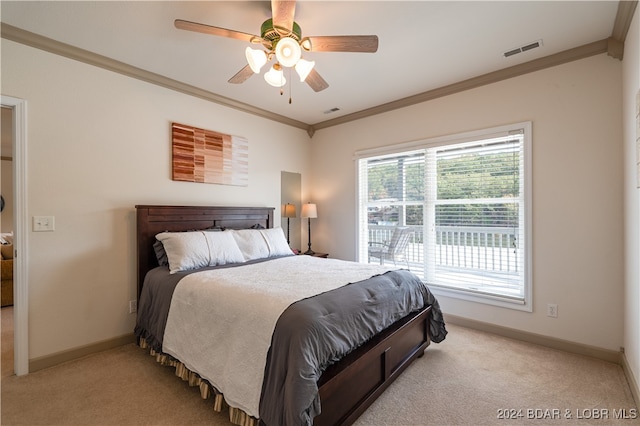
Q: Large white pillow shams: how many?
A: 2